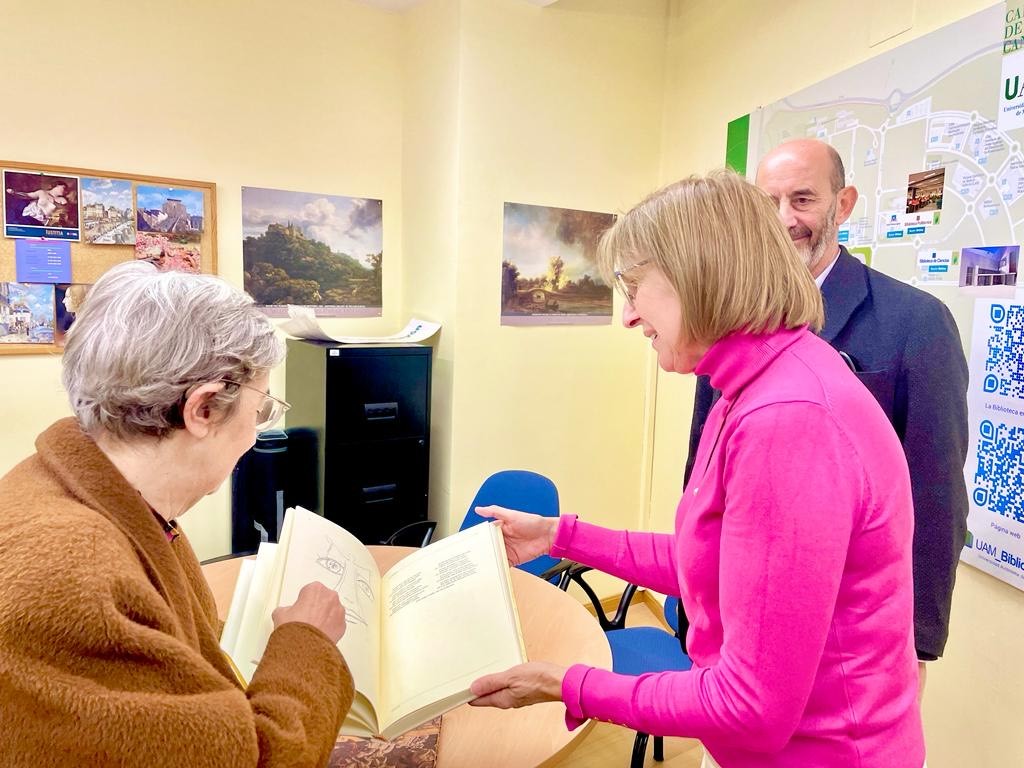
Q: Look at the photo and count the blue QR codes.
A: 2